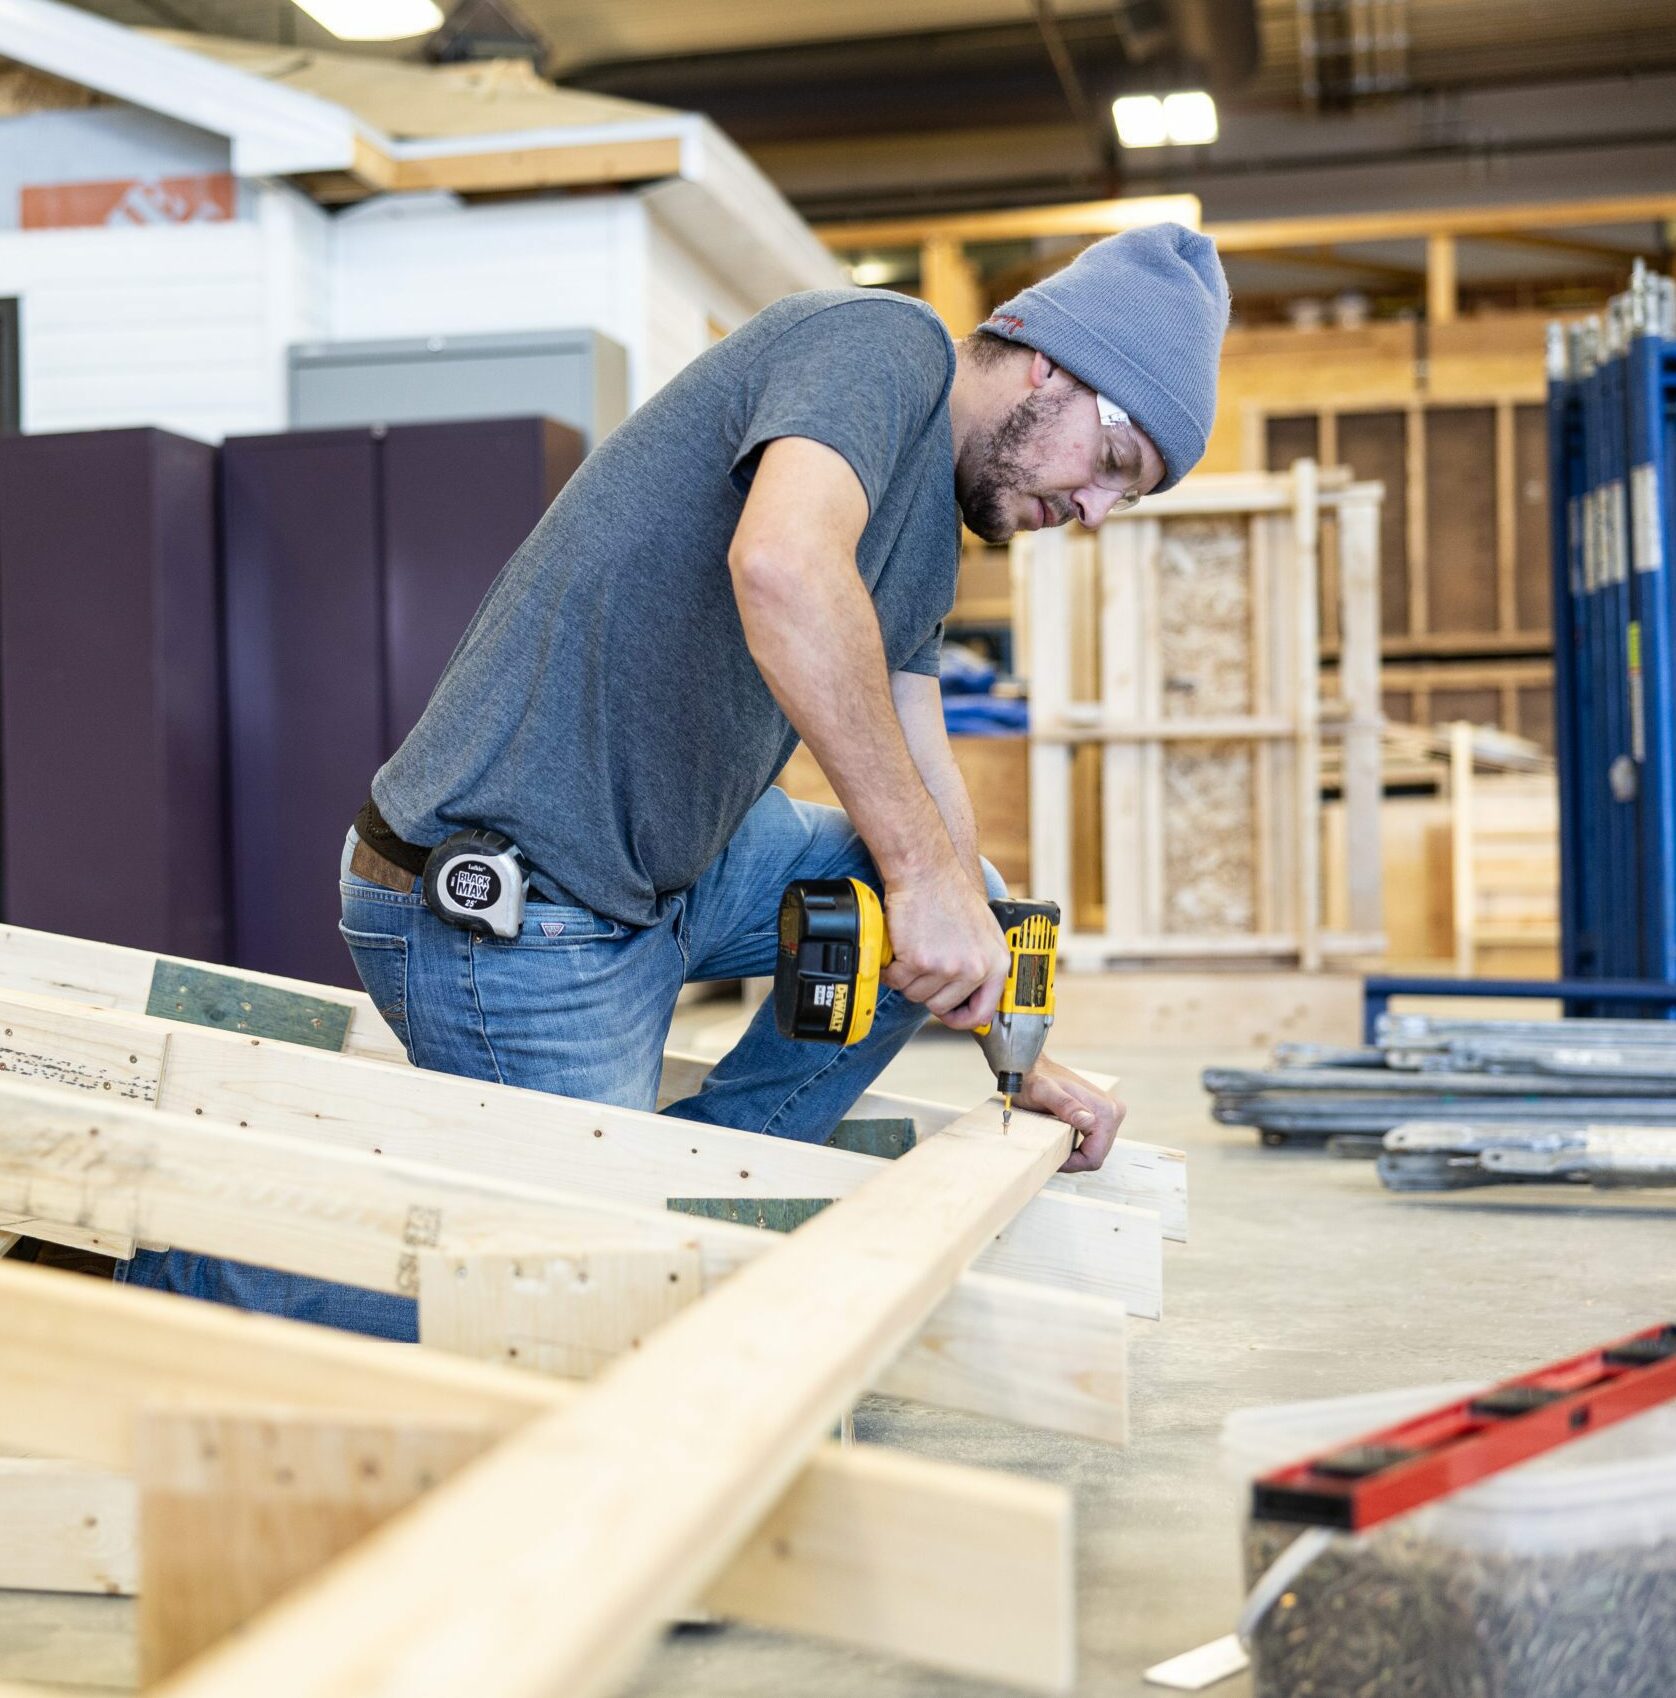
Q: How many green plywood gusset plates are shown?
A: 3